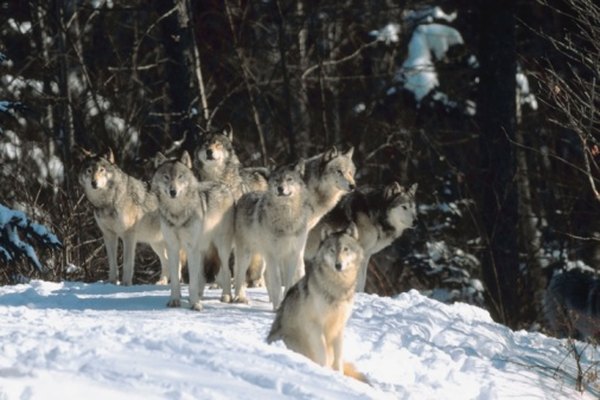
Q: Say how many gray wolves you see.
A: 7